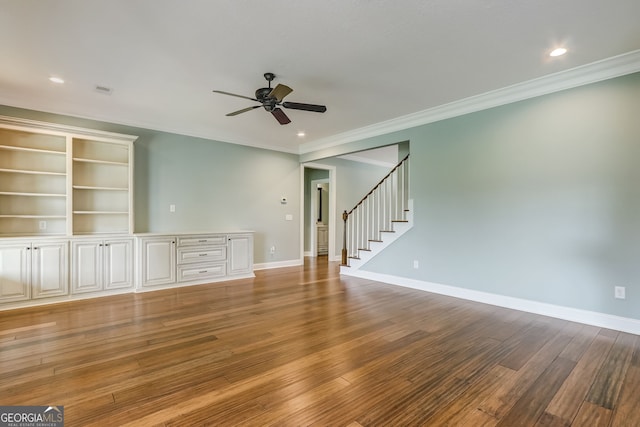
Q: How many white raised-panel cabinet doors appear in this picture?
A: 6